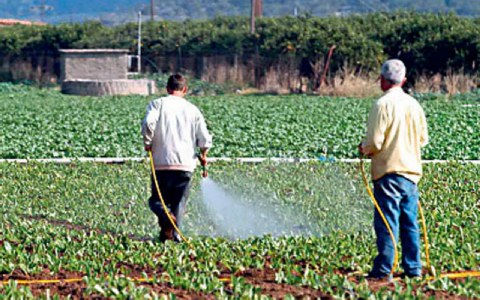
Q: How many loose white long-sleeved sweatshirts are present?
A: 1